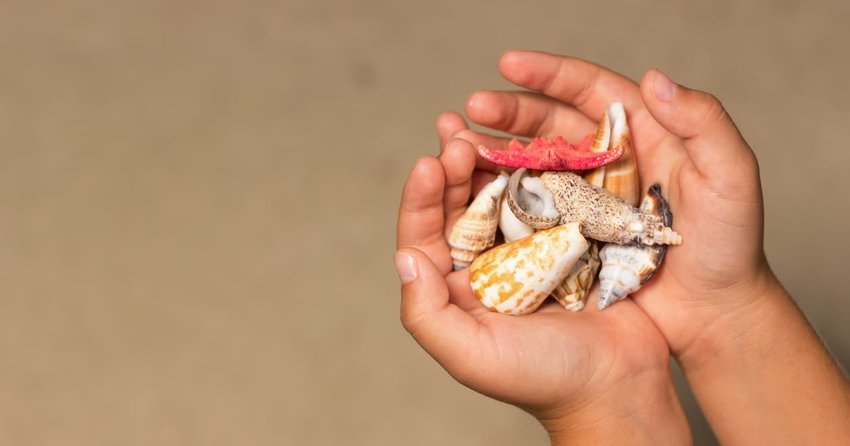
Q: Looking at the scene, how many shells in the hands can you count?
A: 7